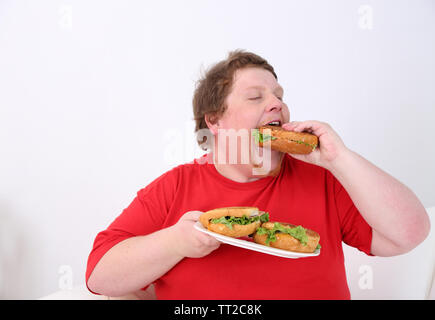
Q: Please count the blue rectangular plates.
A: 0